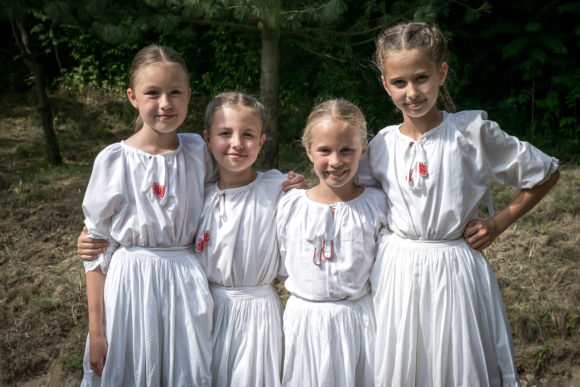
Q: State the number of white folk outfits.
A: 4